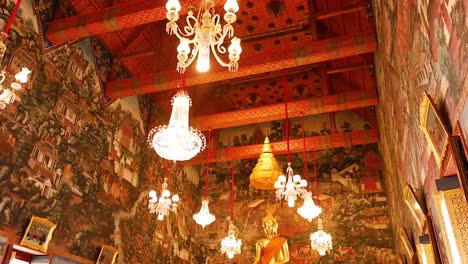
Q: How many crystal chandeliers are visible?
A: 9